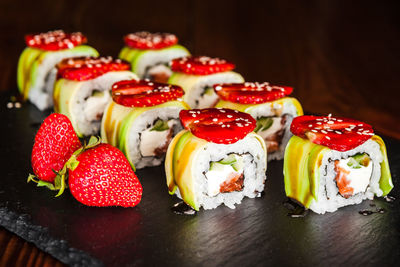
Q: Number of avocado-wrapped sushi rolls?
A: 8